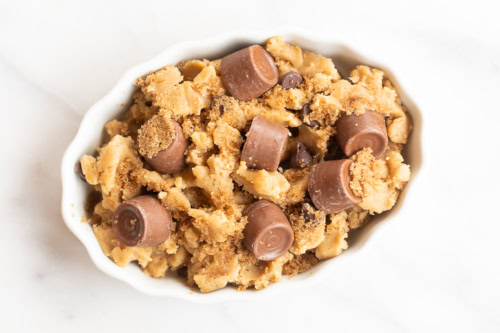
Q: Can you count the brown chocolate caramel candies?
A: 7